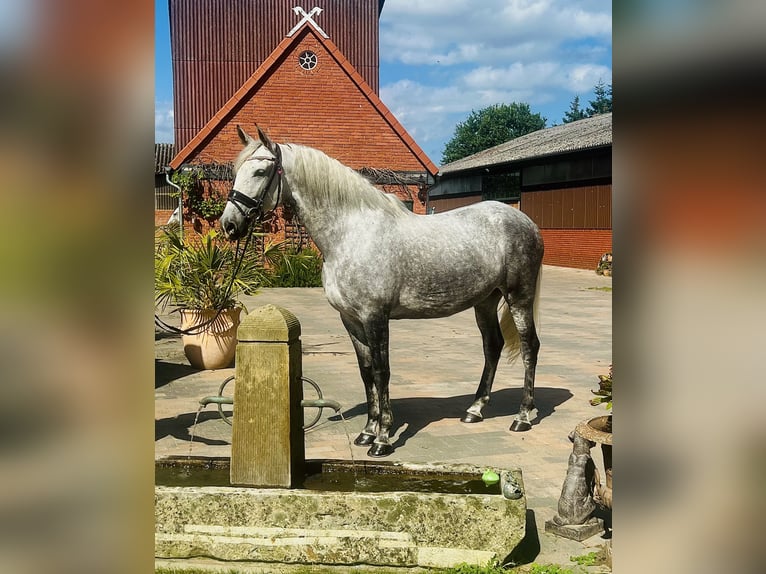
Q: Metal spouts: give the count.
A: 2